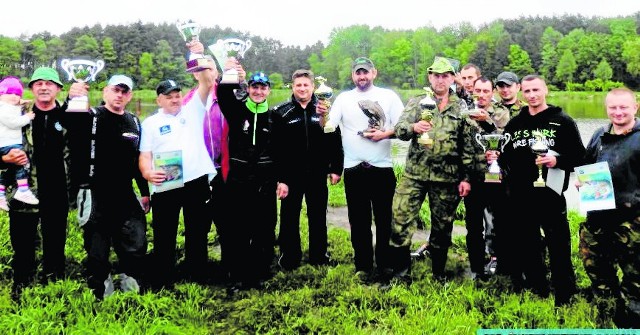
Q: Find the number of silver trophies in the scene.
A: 4